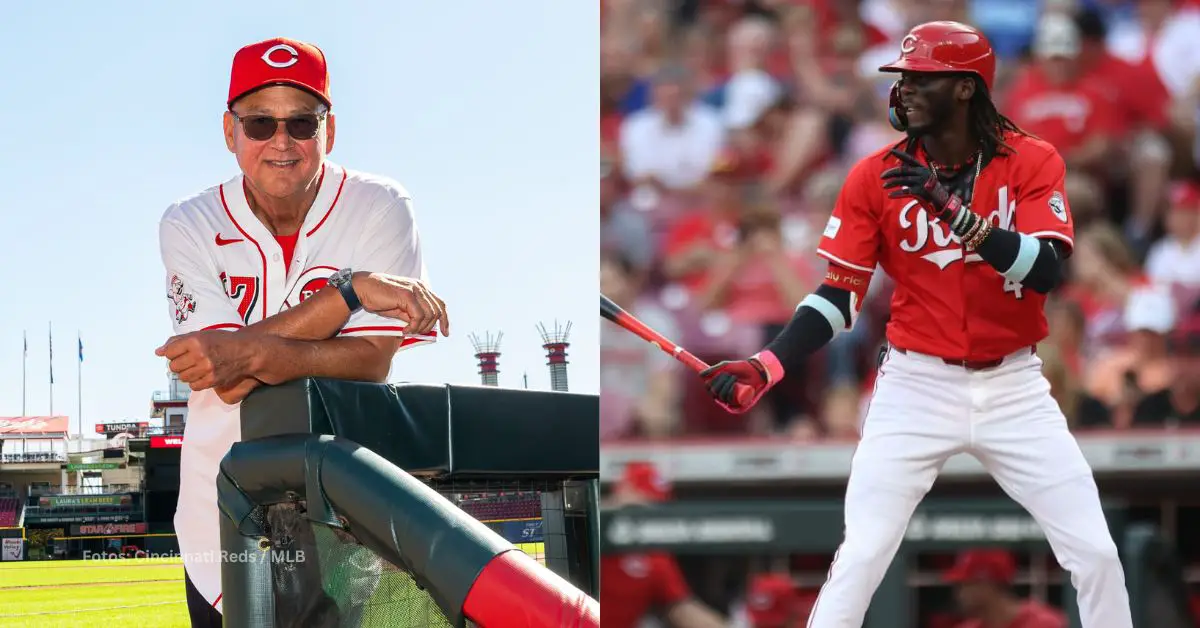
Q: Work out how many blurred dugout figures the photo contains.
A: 3